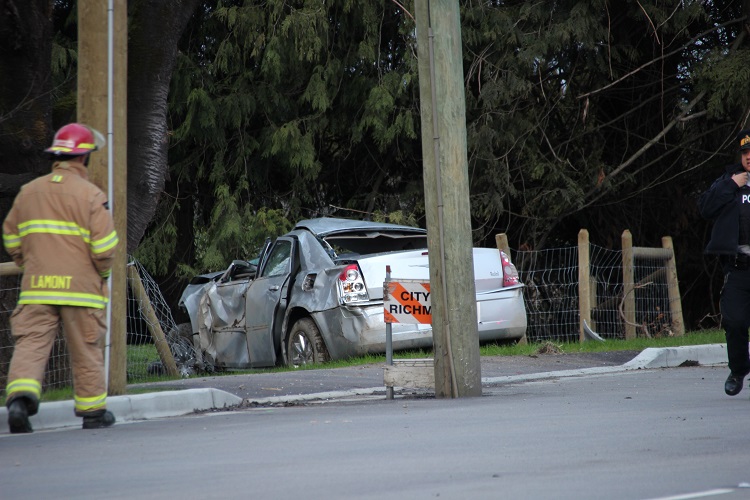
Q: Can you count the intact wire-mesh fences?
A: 1